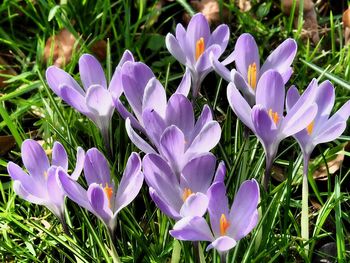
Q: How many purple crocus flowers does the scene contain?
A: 11